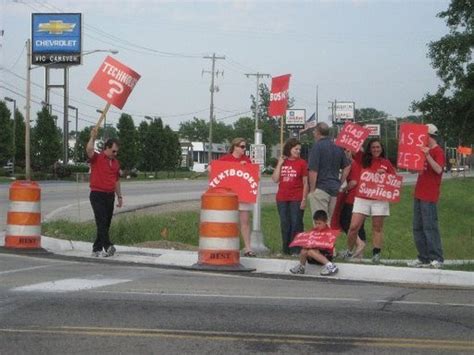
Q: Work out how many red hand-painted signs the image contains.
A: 7